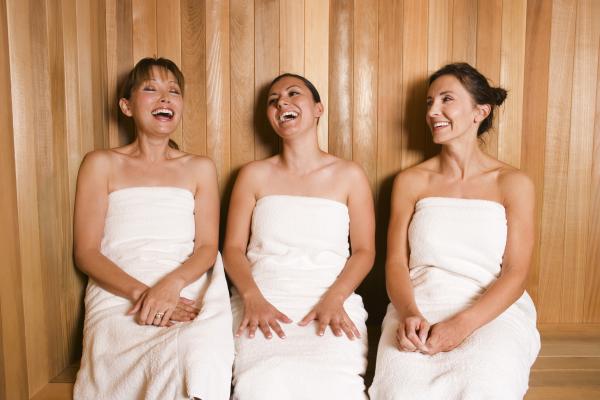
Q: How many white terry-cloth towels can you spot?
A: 3